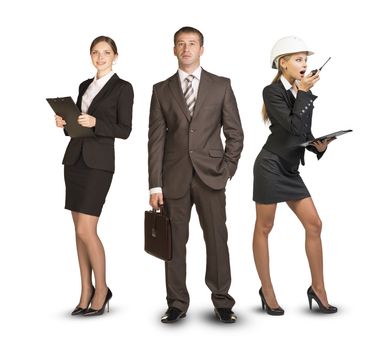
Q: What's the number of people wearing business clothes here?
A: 3